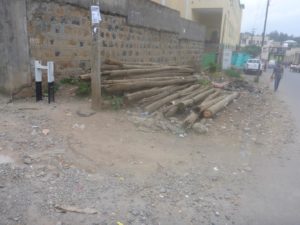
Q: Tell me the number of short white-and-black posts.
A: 2